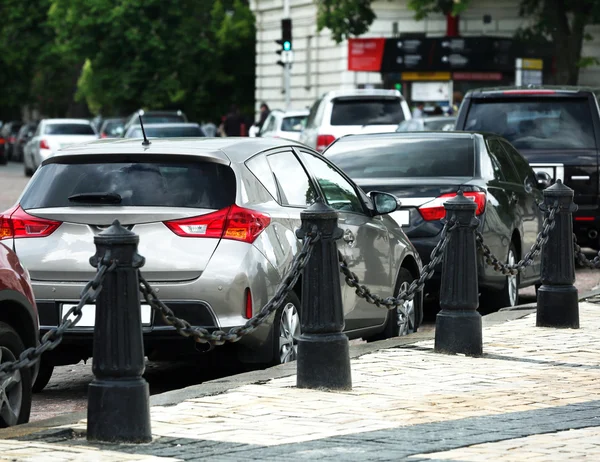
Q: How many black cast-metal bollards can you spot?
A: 4